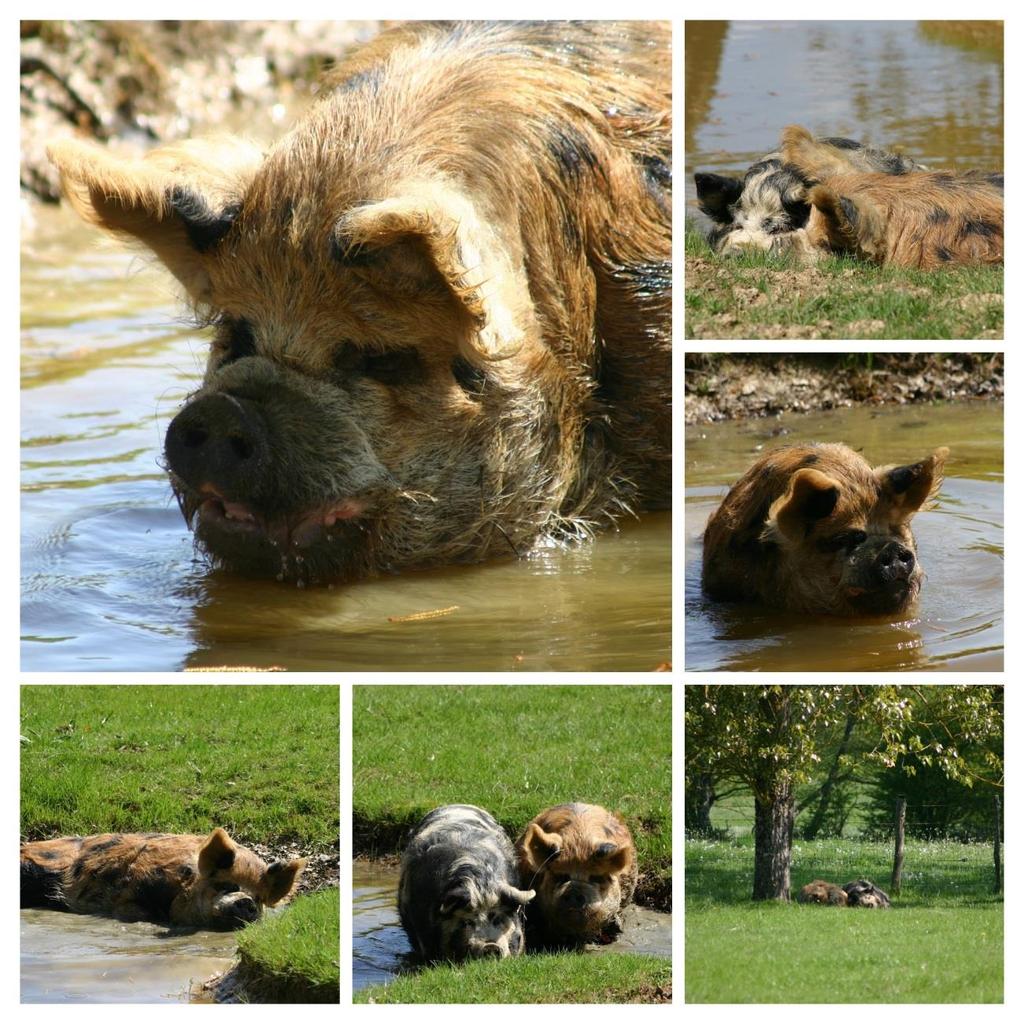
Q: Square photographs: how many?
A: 6